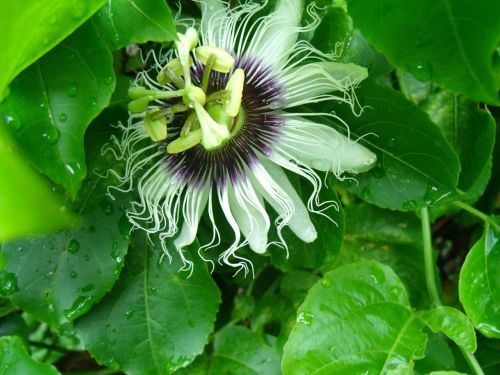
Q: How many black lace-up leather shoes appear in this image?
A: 0